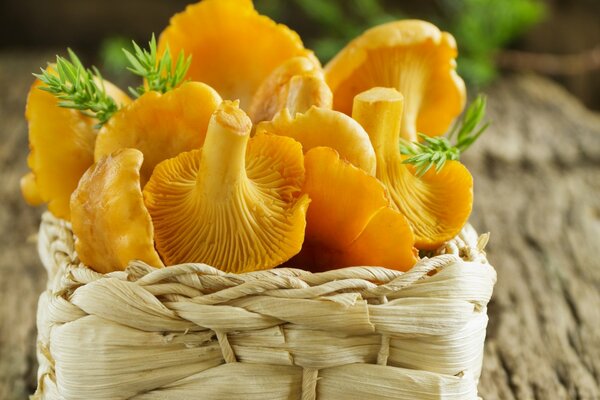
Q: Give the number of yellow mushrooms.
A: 10